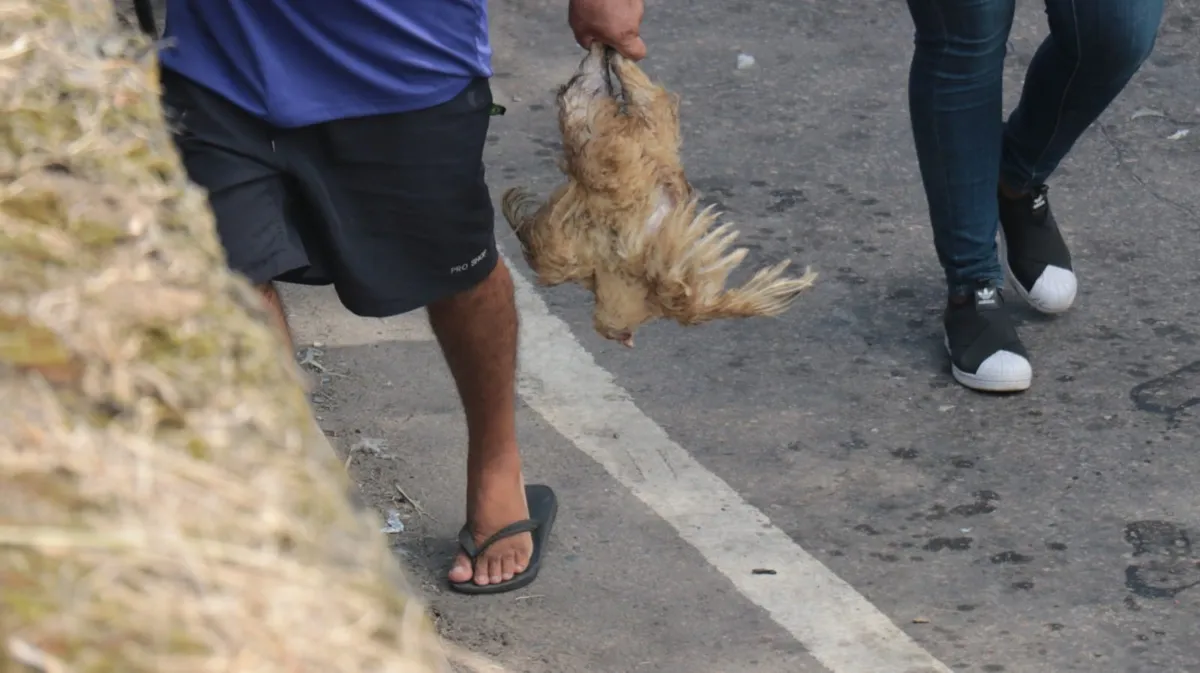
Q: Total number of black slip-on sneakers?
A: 2